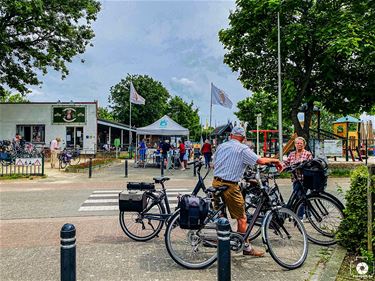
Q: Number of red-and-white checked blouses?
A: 1